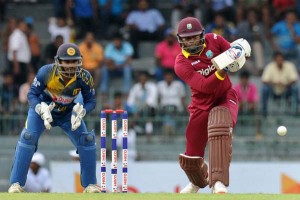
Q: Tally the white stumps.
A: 3